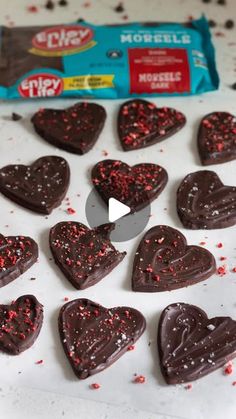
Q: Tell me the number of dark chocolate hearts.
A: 12